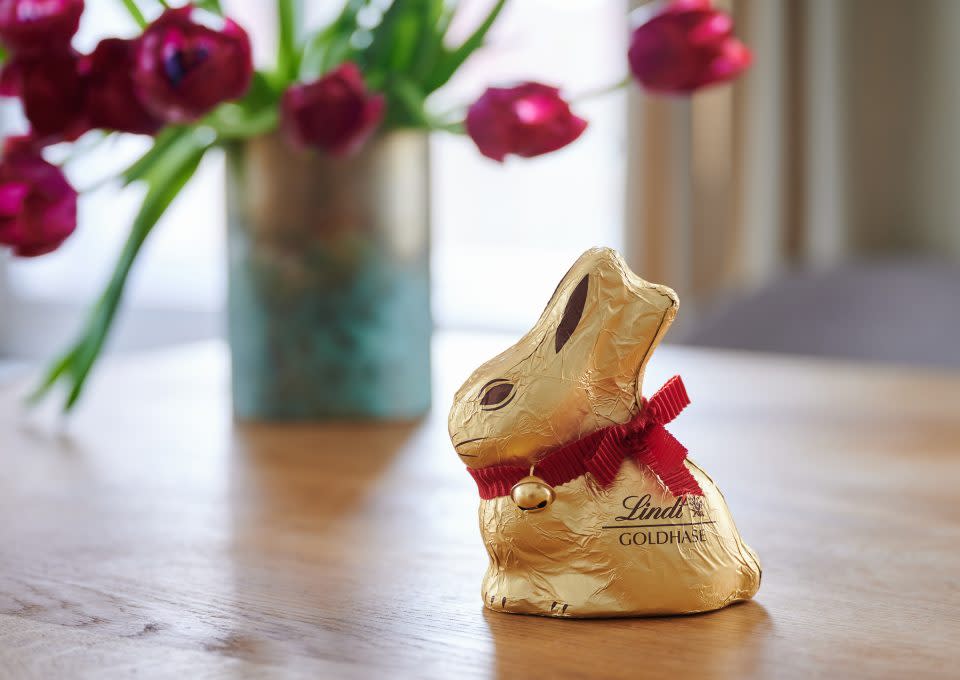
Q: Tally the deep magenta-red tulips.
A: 8